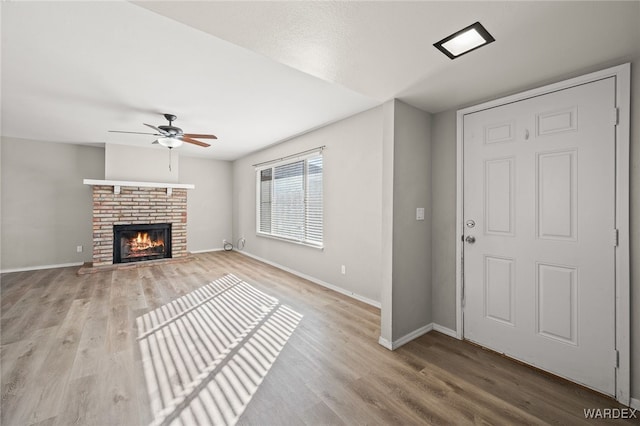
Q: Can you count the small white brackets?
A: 2